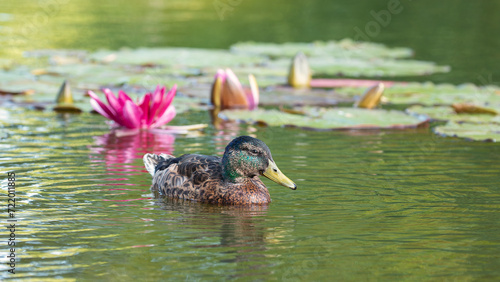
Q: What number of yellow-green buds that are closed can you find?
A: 3